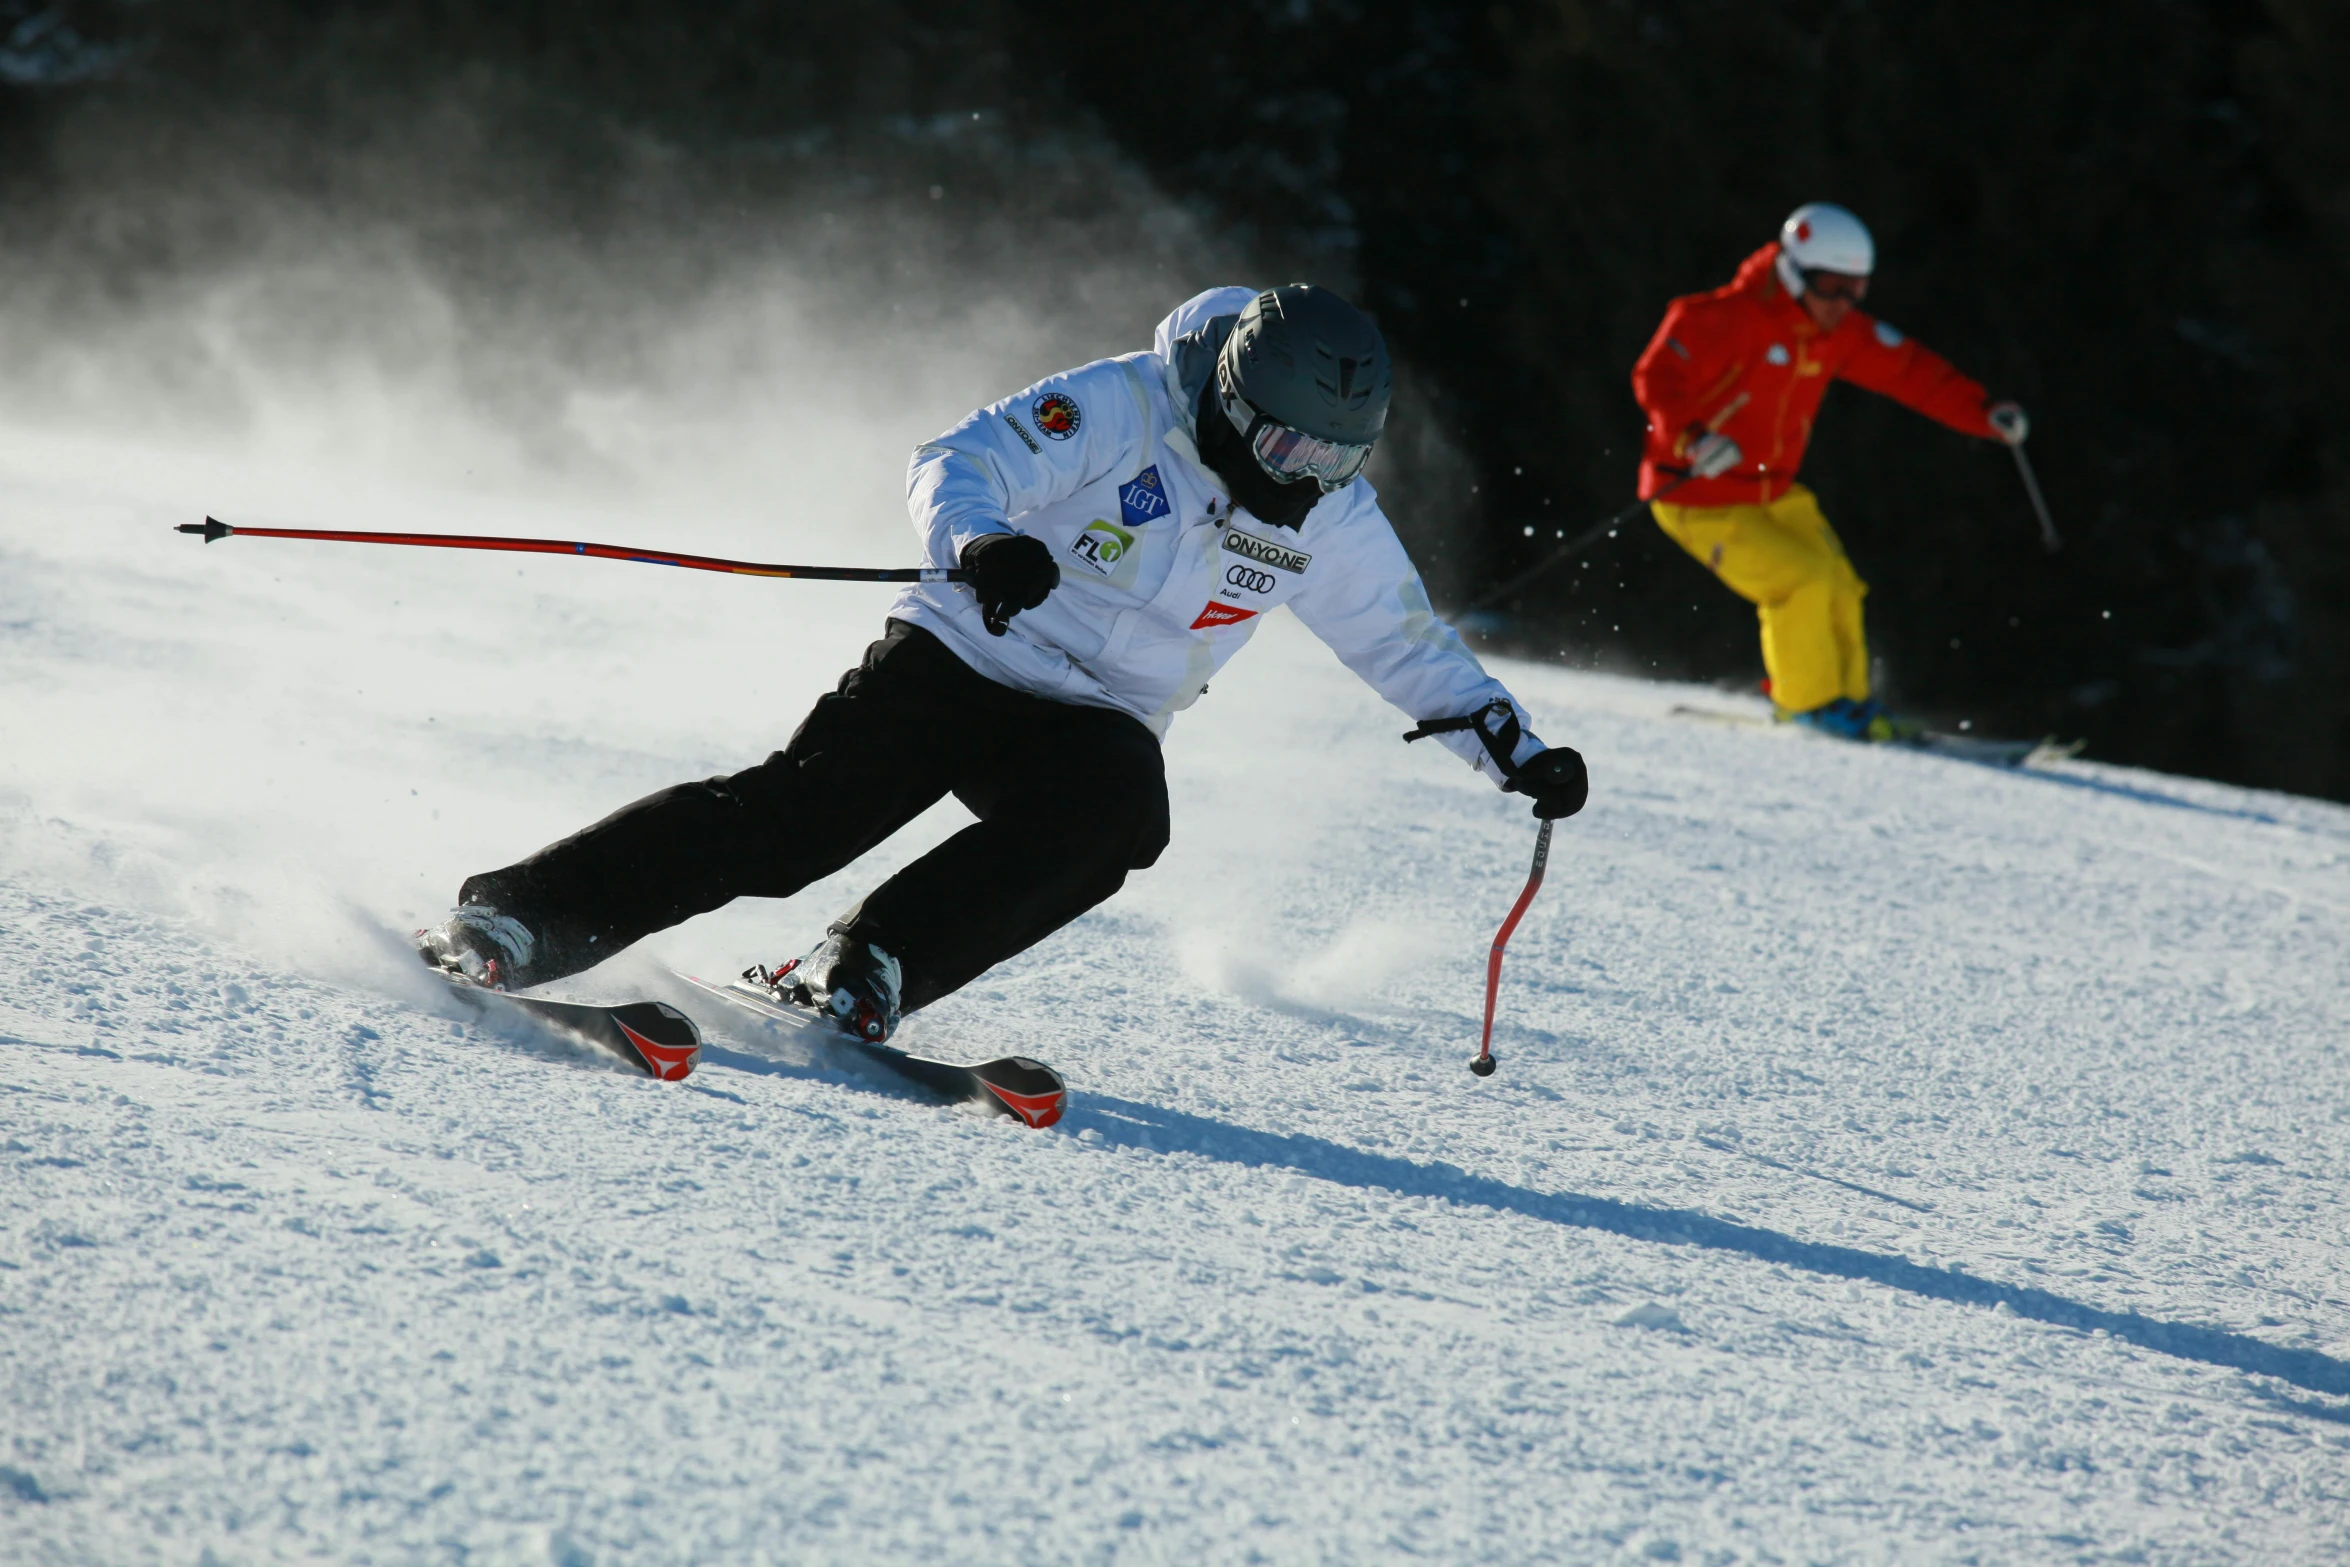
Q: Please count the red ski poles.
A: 2